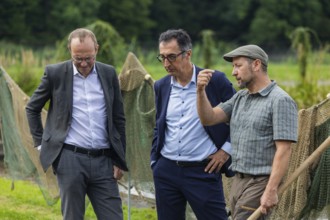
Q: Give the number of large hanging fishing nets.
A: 3